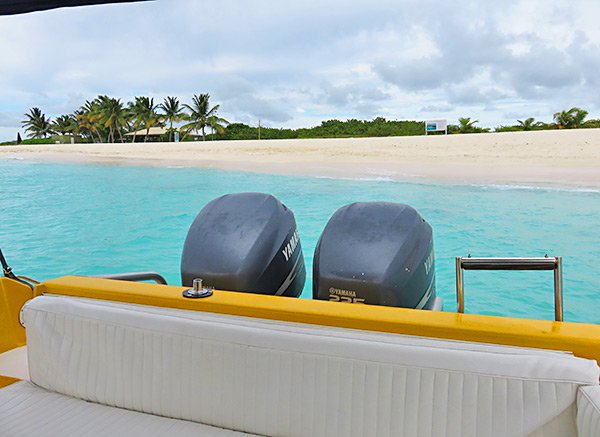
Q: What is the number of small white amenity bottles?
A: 0